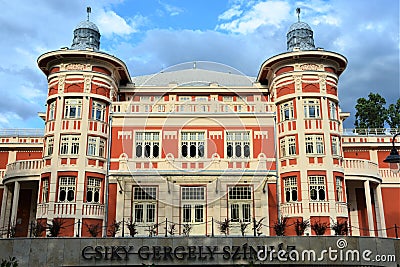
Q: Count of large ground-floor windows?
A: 3